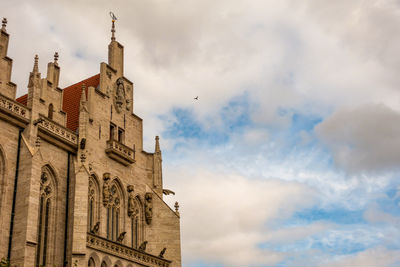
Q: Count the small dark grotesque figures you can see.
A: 4